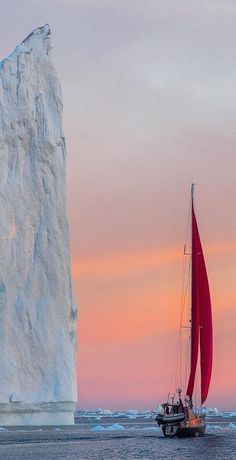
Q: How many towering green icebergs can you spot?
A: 0